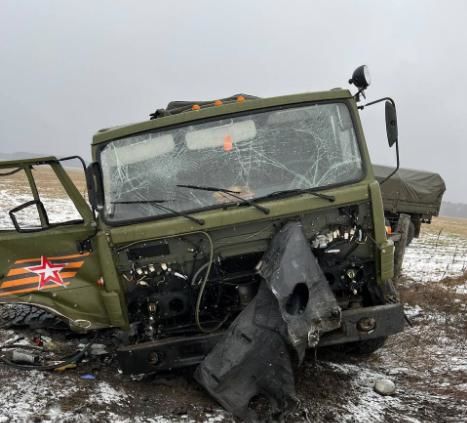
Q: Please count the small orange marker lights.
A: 3